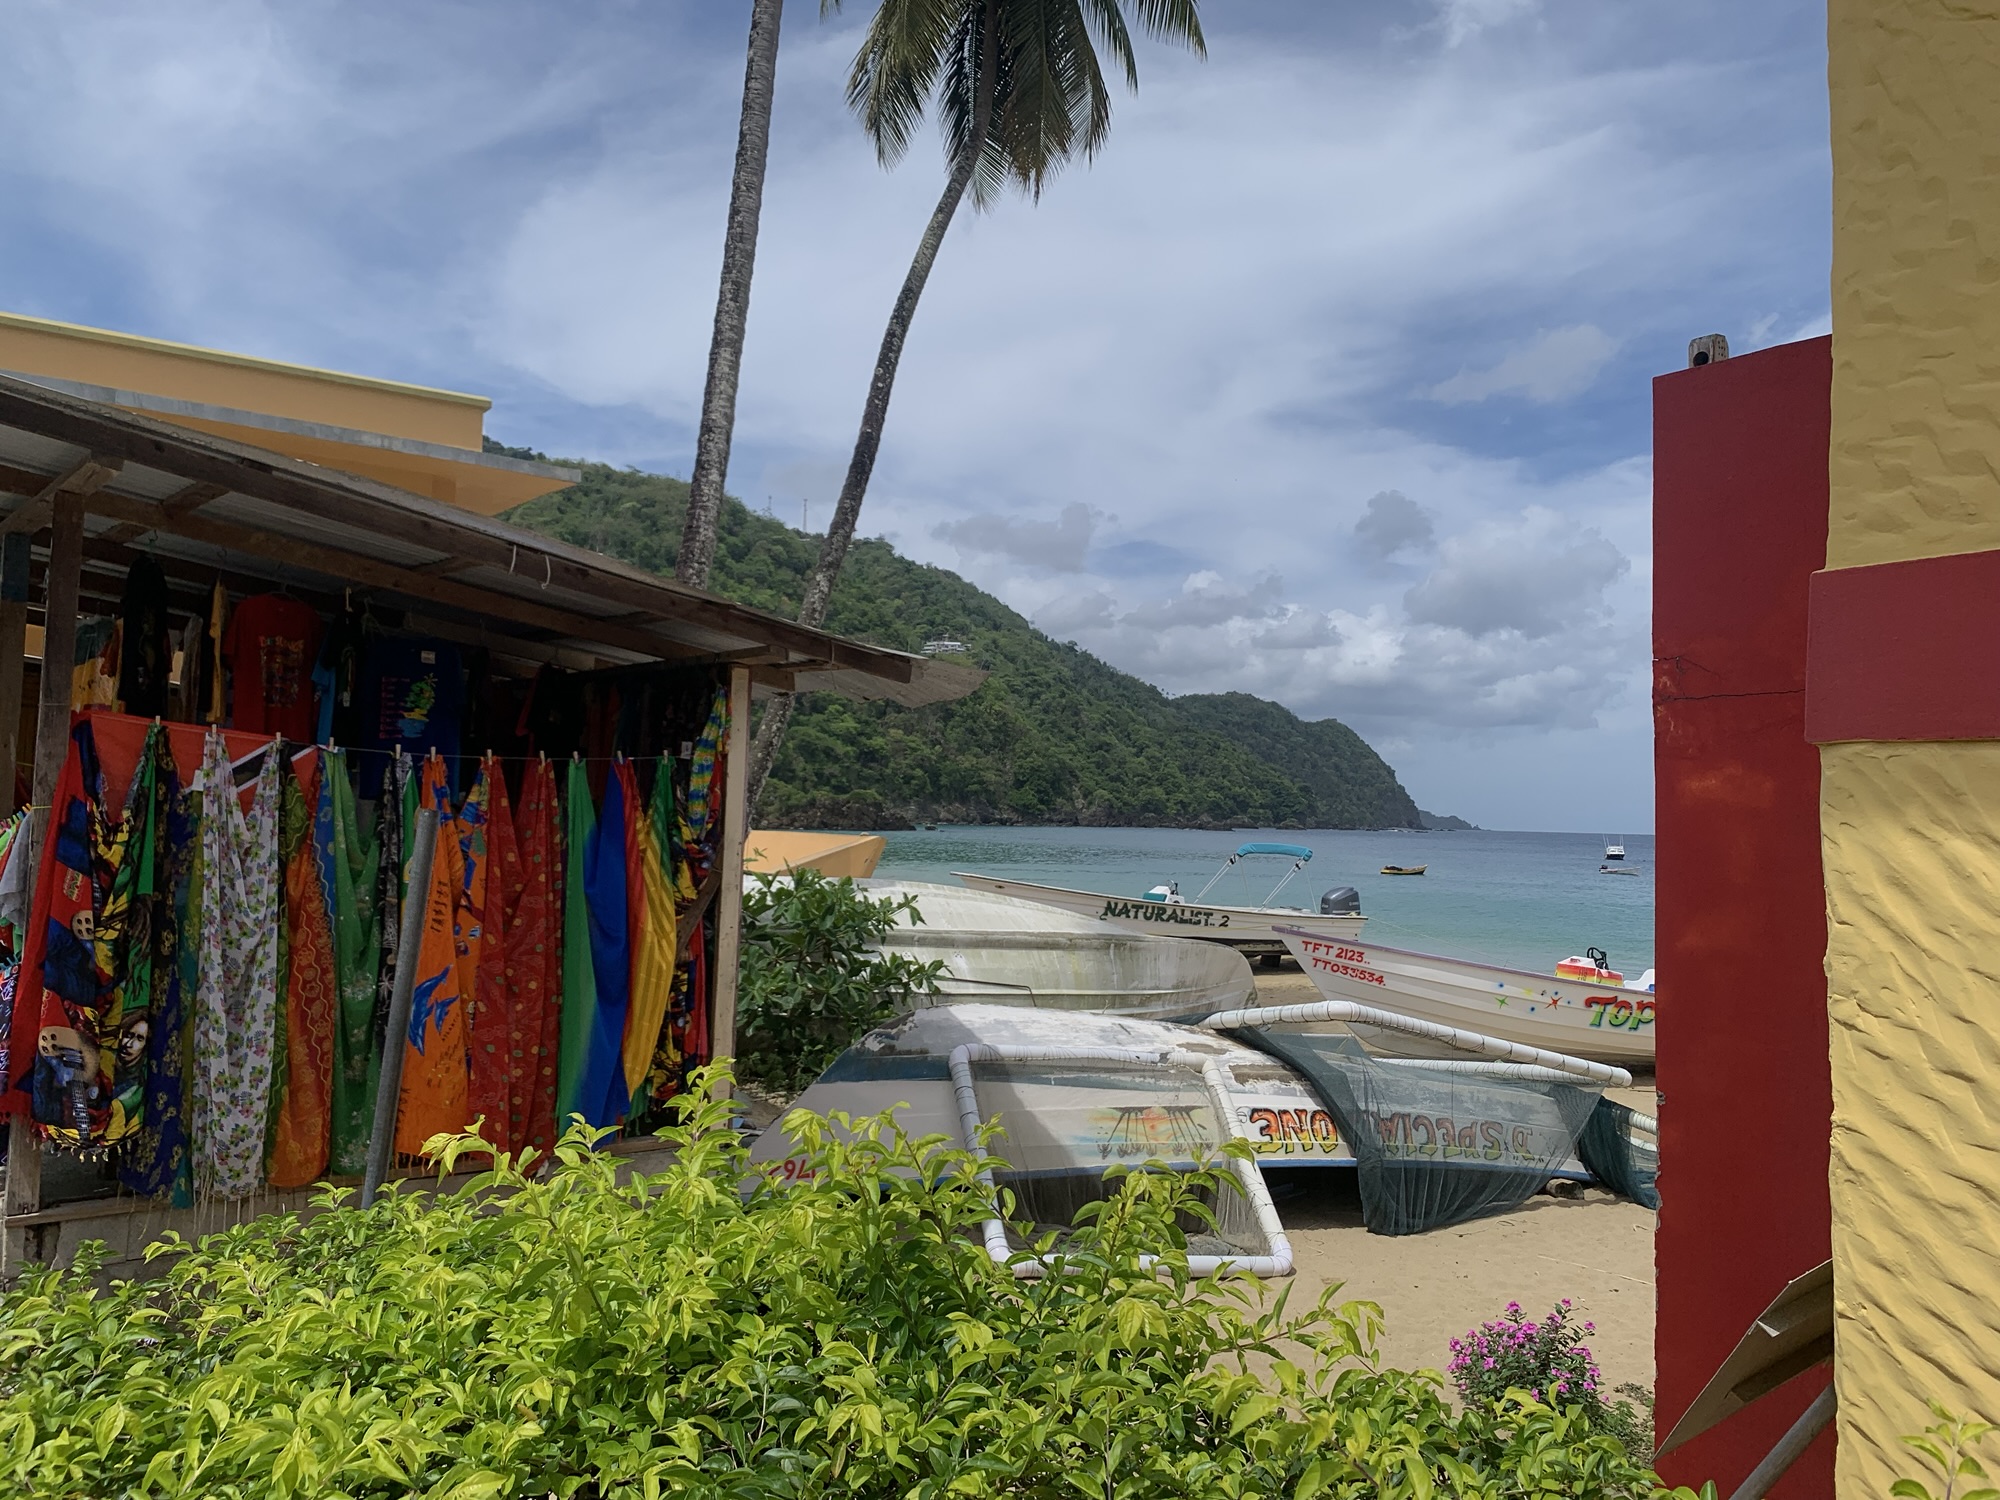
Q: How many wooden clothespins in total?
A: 11